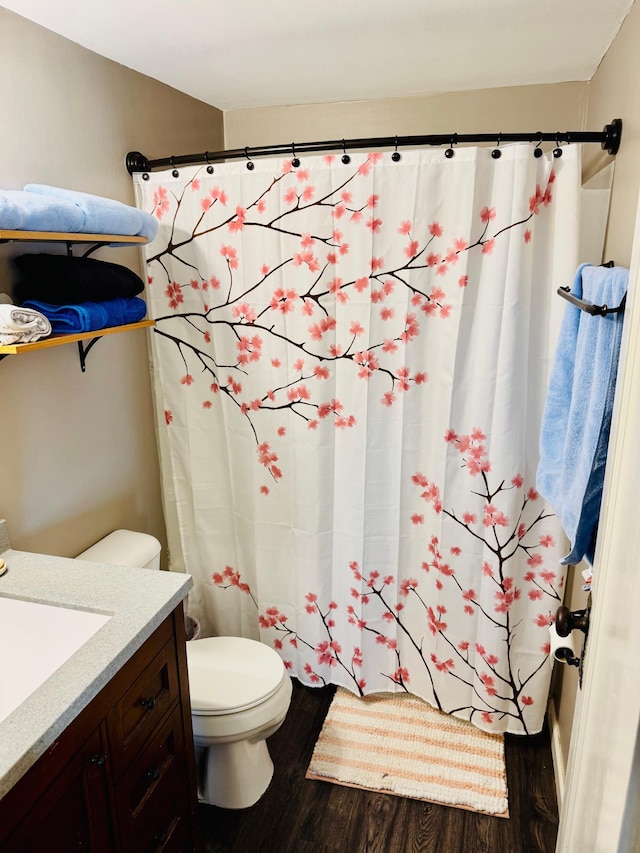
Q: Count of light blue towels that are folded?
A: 2